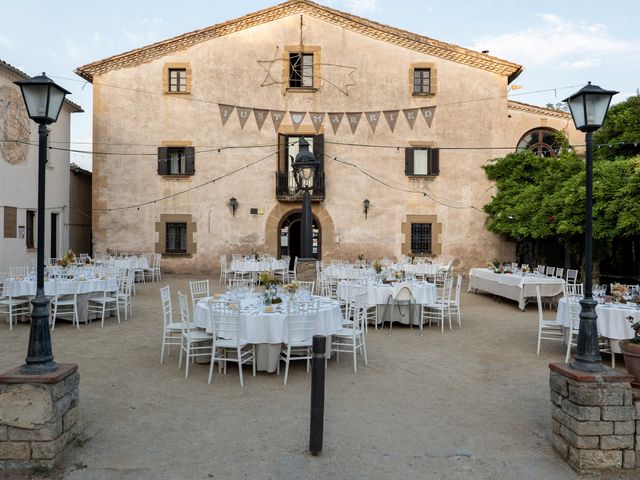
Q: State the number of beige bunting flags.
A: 12